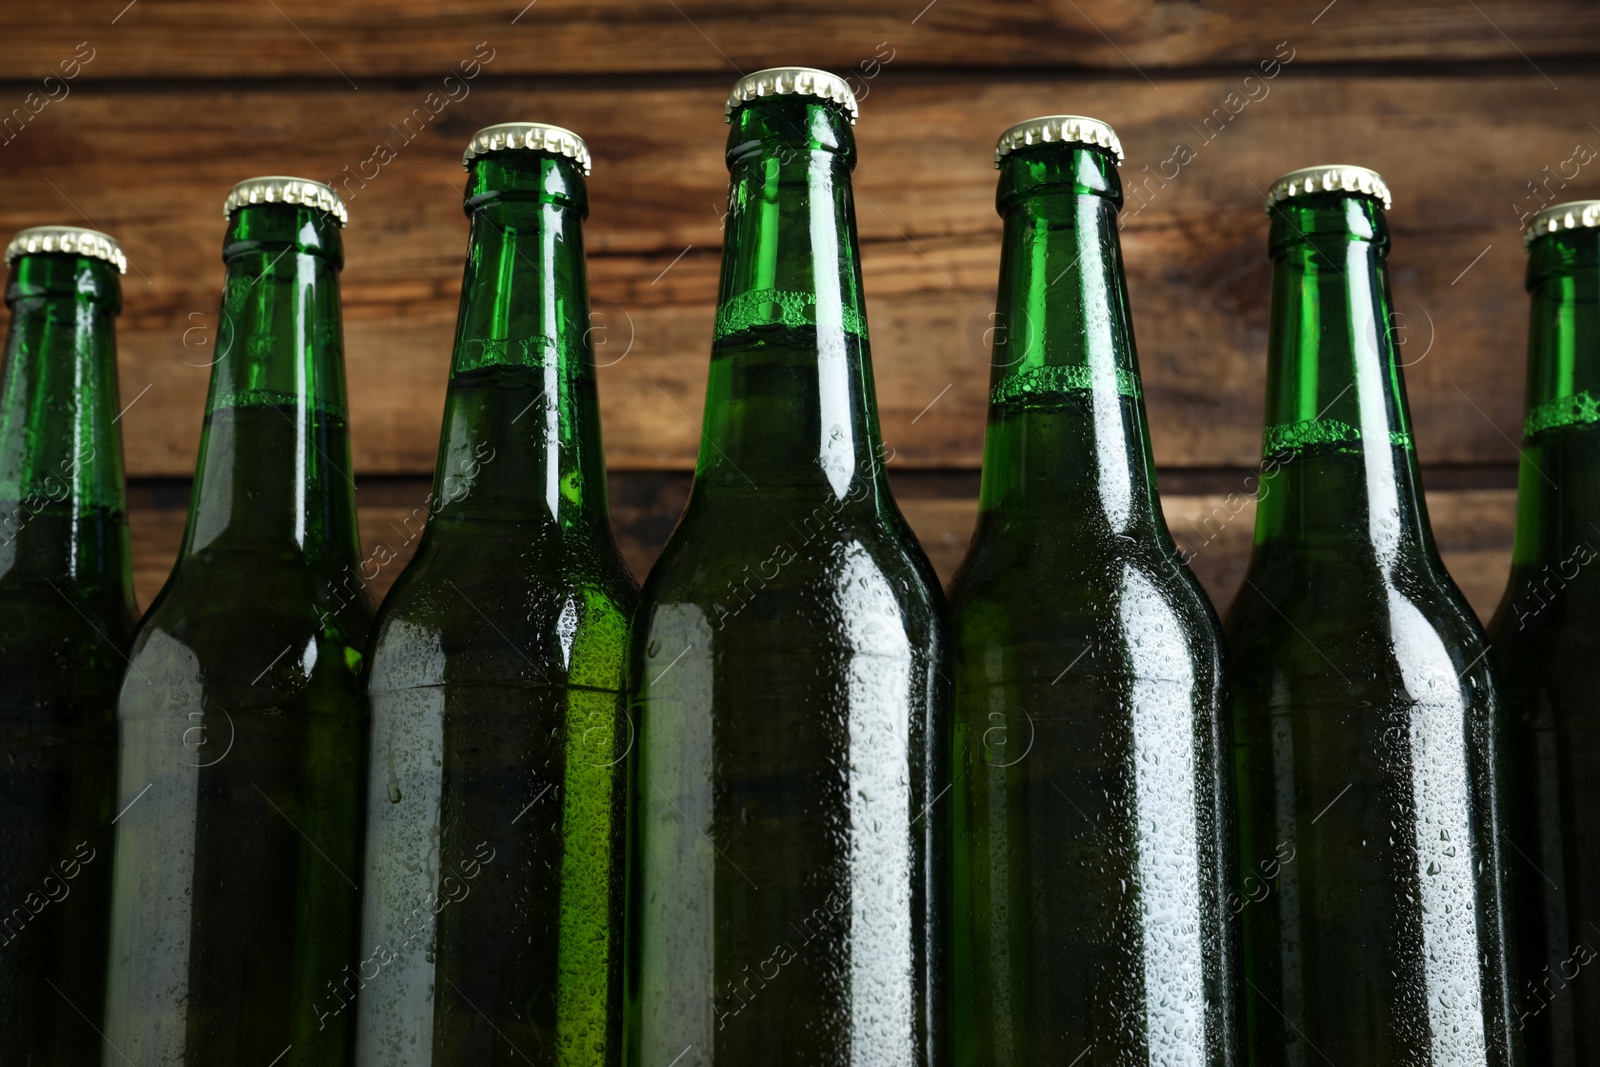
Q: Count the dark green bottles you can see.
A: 7